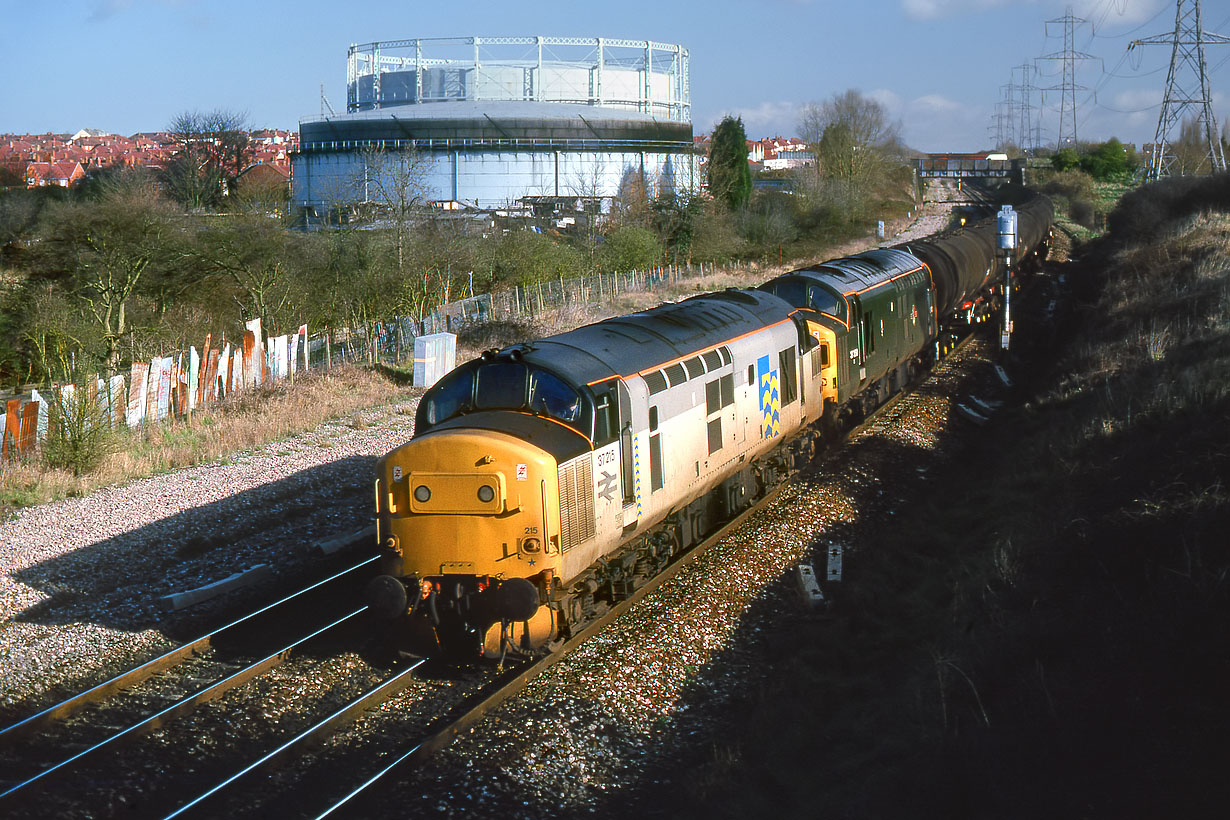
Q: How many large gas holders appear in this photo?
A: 2